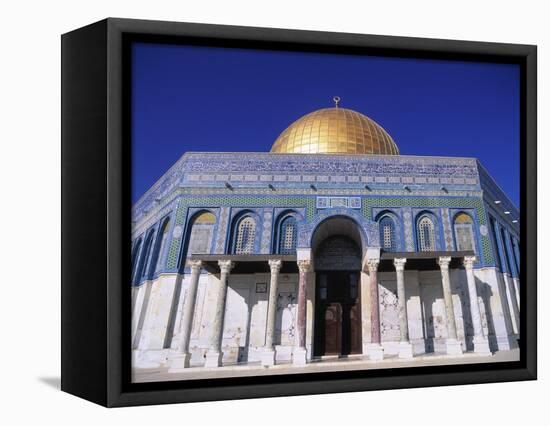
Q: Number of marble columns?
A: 8